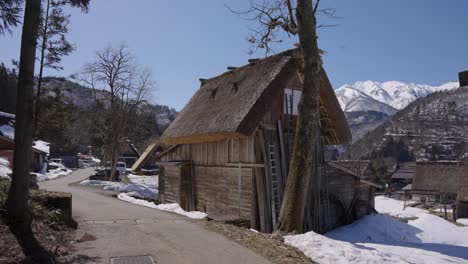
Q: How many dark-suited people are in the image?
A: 0